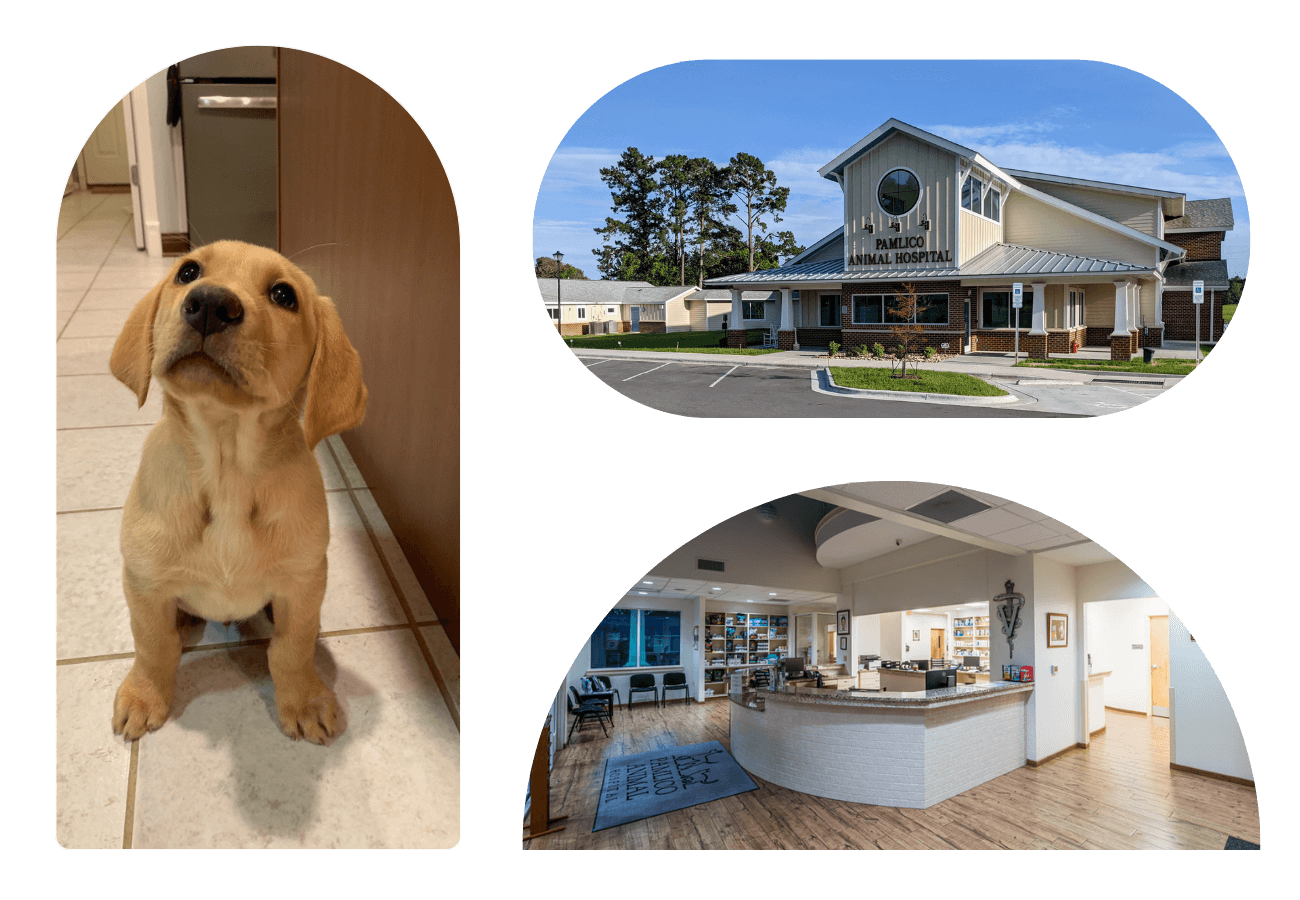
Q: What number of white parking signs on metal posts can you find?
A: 2